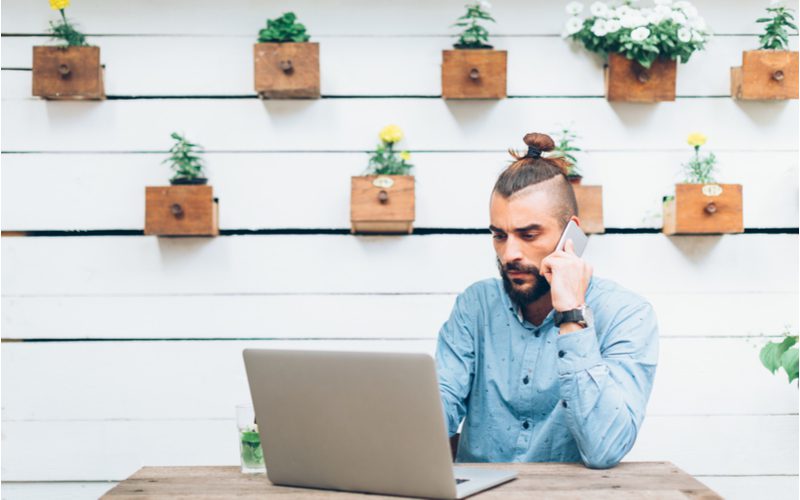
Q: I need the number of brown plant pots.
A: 9